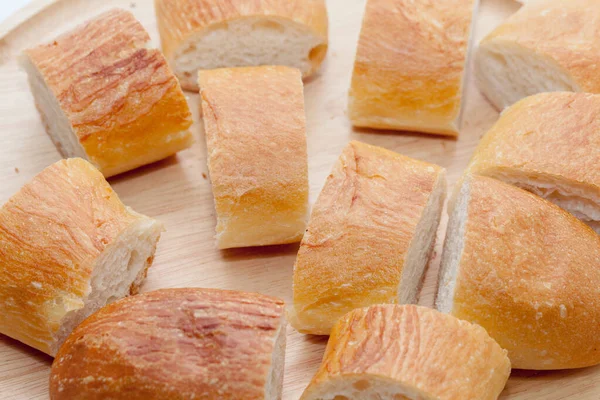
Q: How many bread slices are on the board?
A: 11